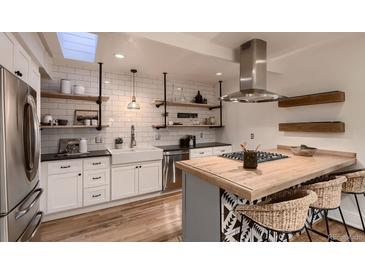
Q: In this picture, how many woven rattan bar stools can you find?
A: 3